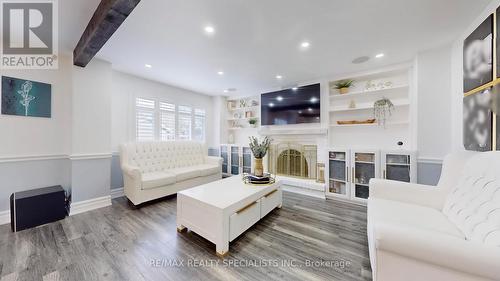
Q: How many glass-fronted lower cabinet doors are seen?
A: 6